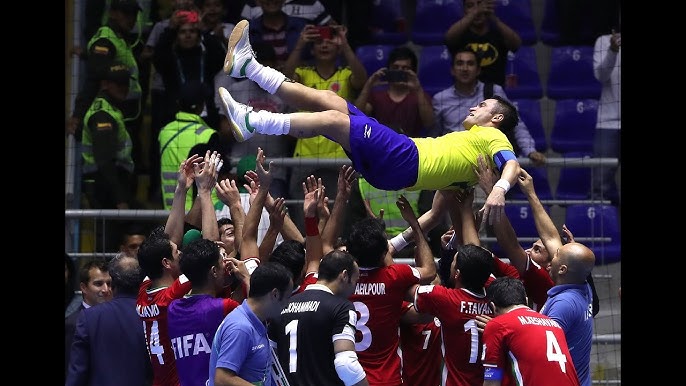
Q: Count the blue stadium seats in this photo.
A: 14